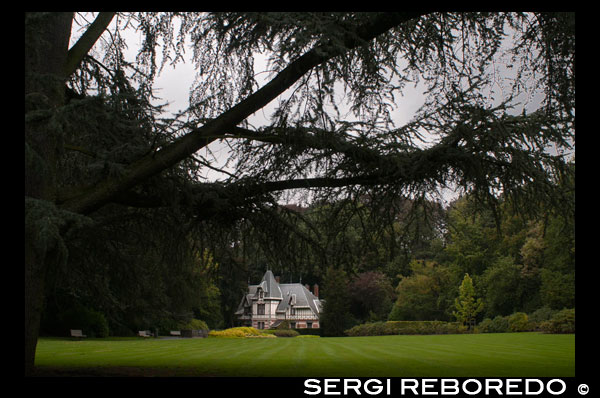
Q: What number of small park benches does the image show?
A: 3